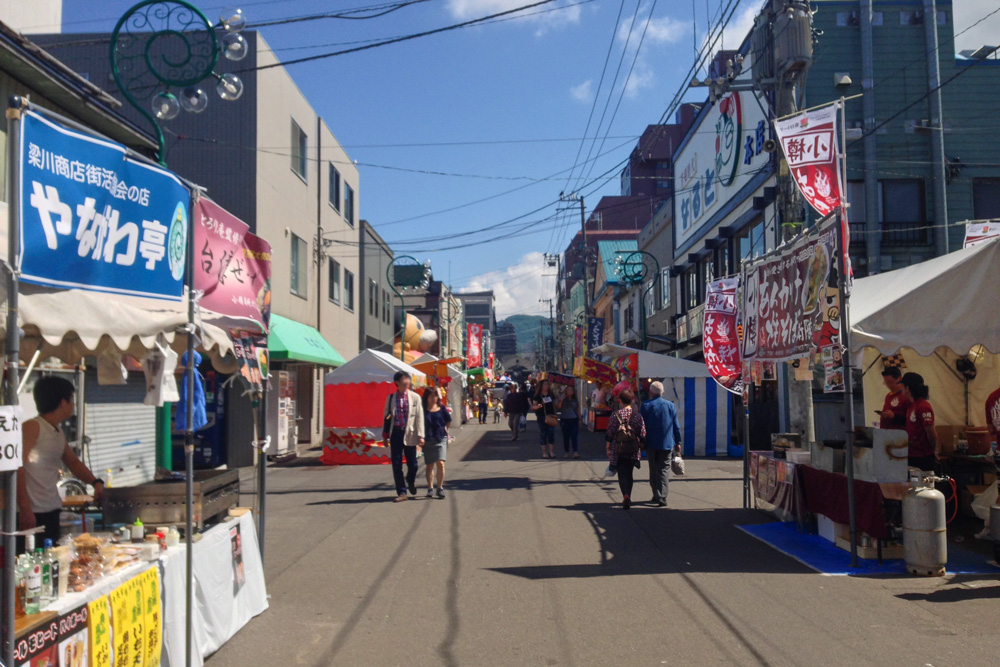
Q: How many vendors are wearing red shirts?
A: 3